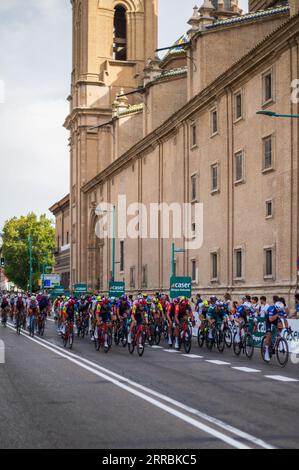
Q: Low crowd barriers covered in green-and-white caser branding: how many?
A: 1